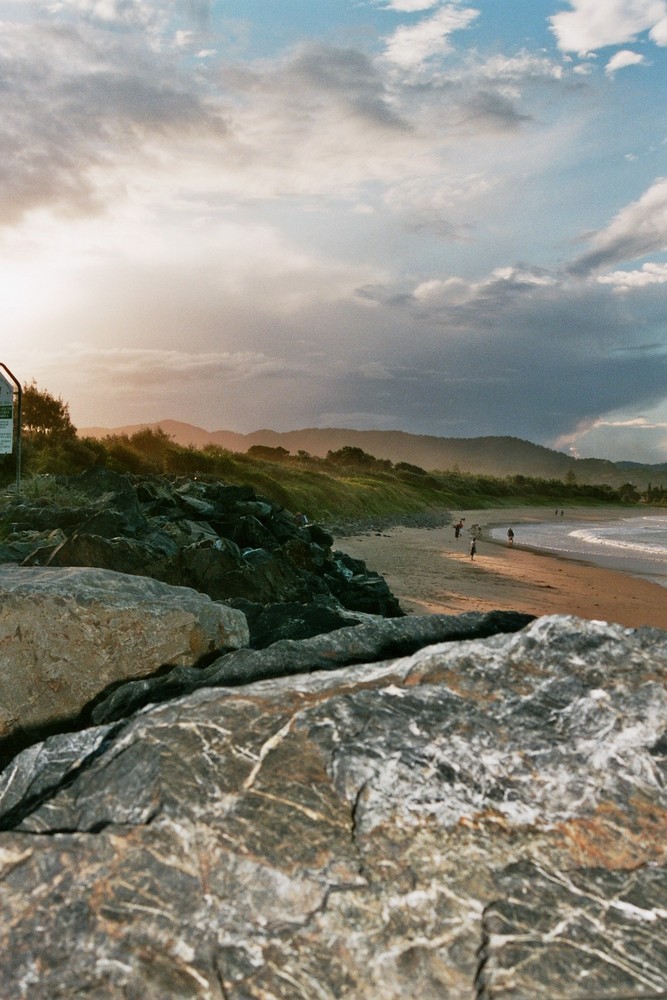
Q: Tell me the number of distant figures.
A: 5